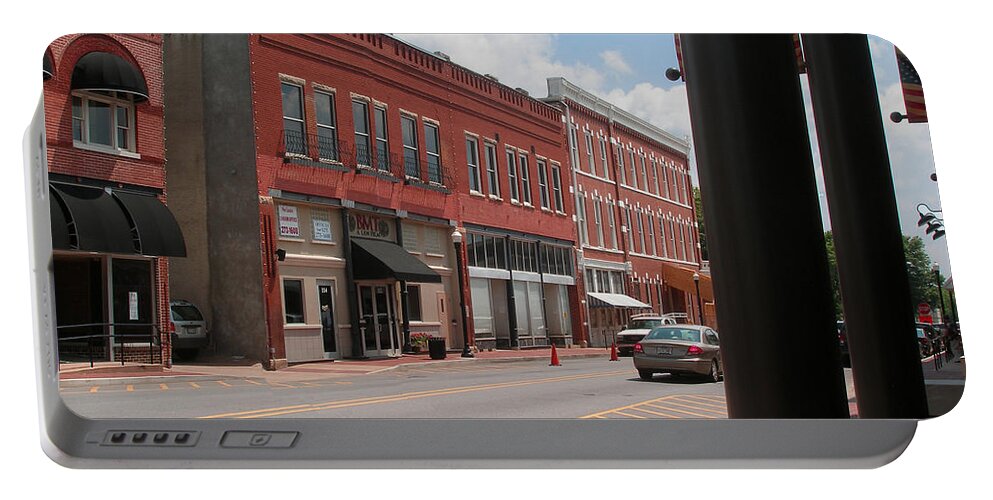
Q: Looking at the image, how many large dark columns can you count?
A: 2